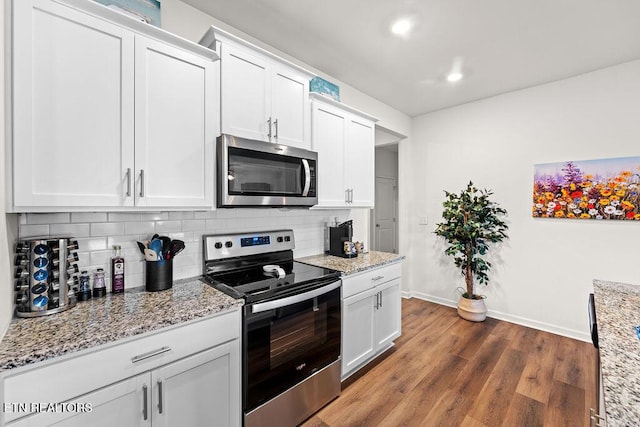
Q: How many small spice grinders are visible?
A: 2